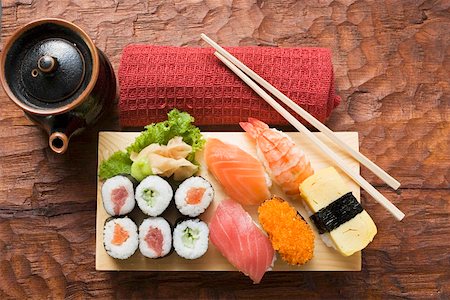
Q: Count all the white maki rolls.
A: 6